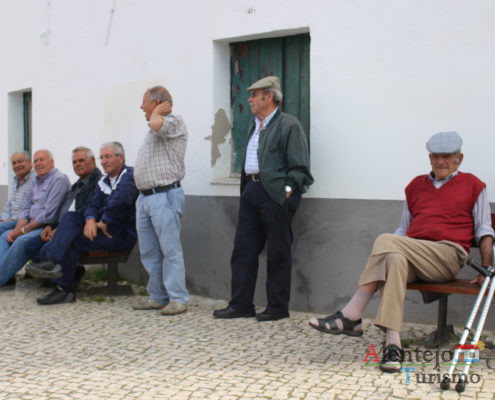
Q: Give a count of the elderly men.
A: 7